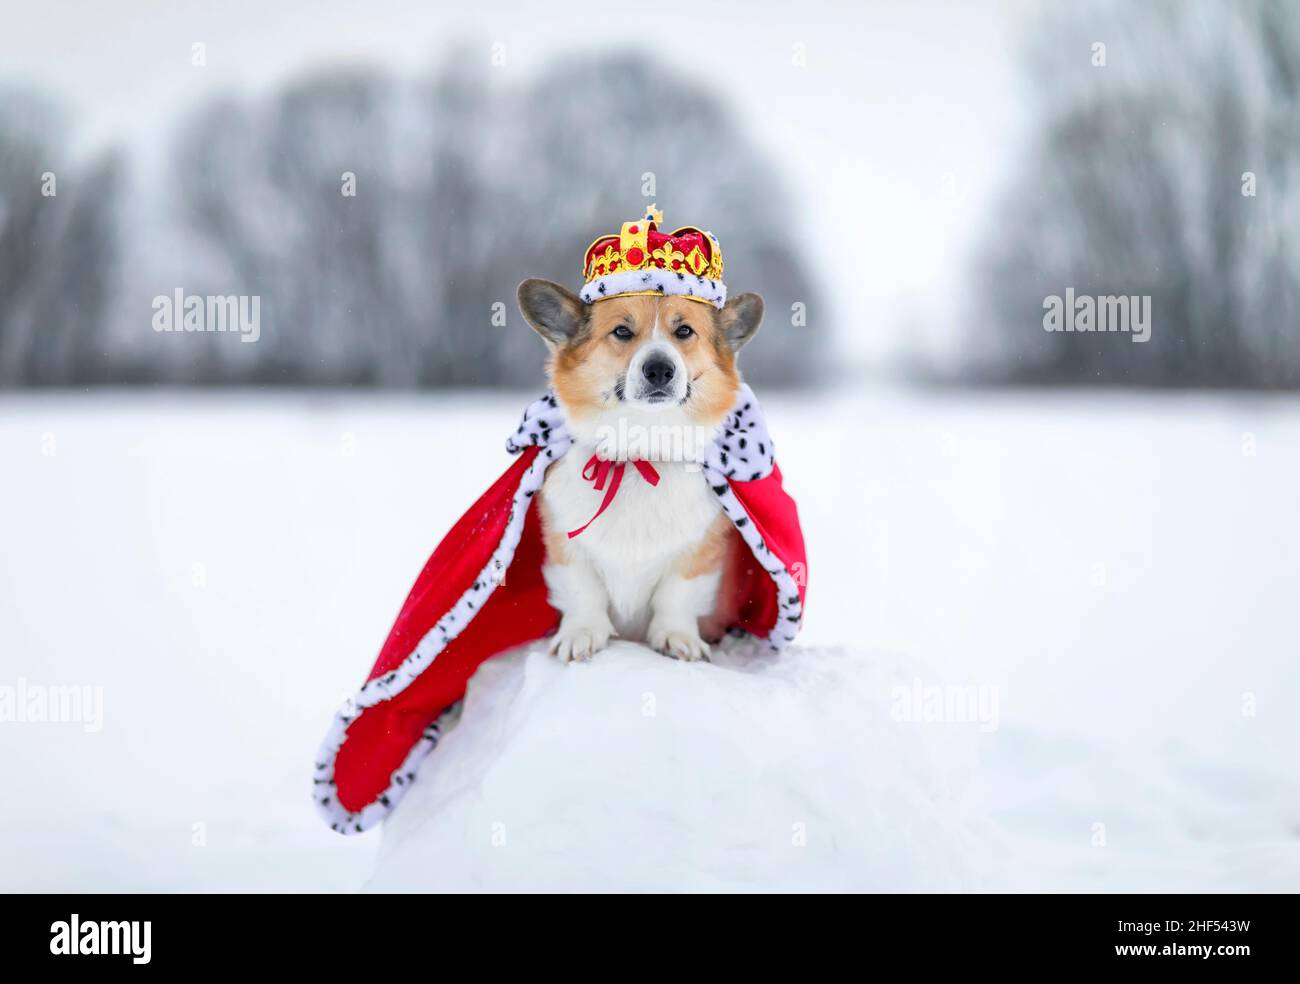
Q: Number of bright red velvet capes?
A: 1